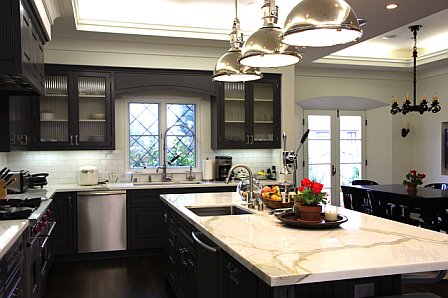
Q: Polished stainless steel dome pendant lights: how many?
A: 3